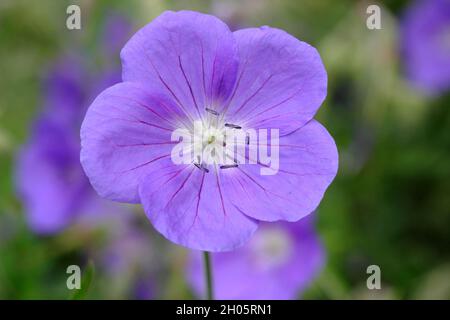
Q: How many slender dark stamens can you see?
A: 5